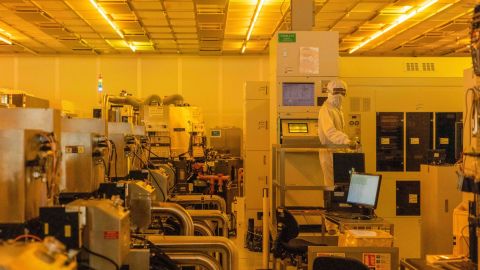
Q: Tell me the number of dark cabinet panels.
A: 4